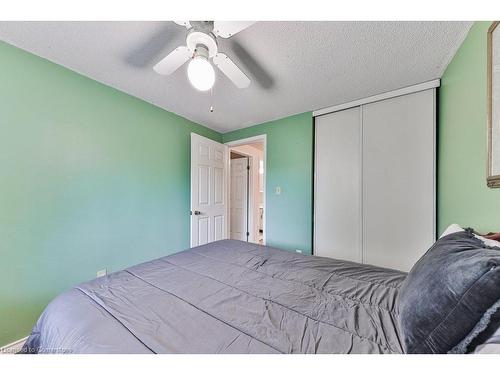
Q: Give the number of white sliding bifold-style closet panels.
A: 2